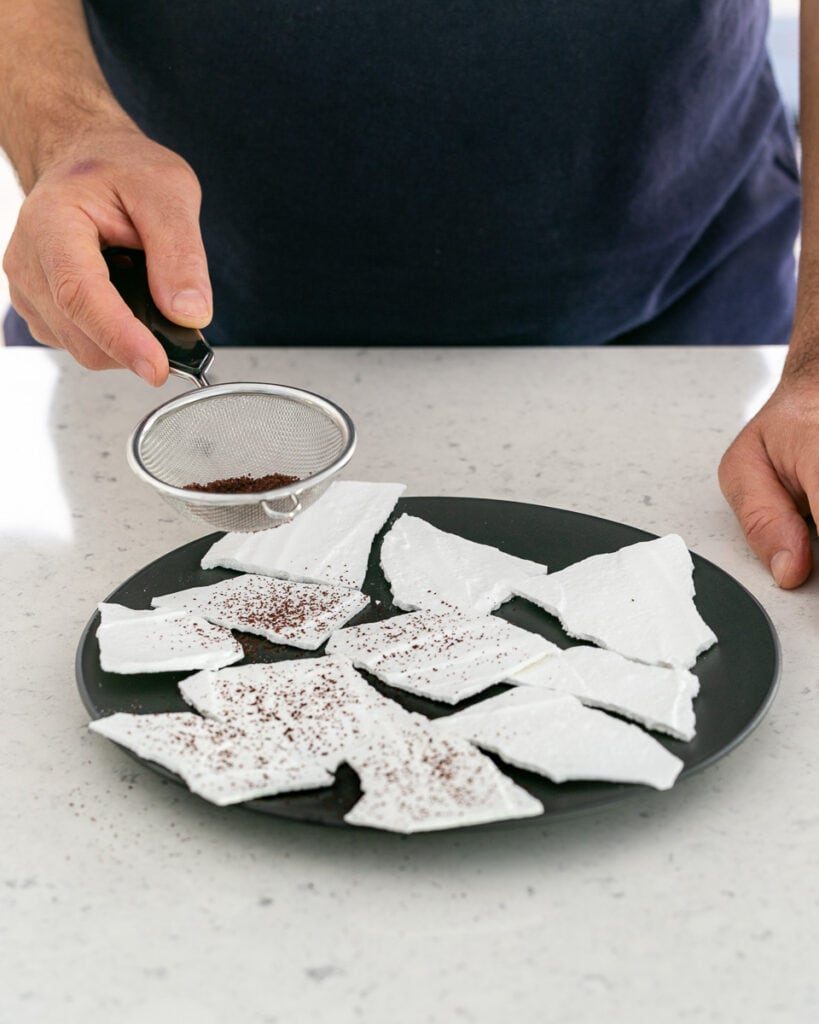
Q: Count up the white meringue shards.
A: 11